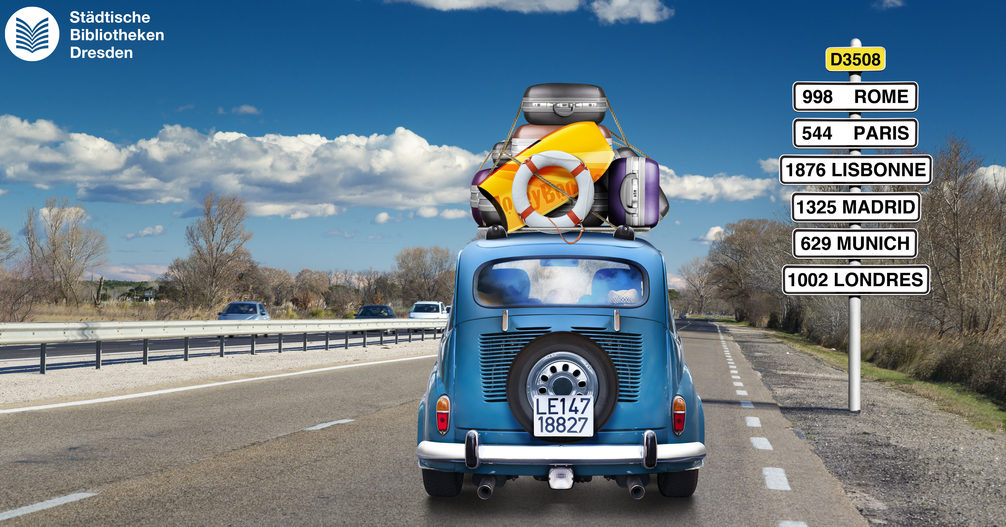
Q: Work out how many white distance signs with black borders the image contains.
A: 6